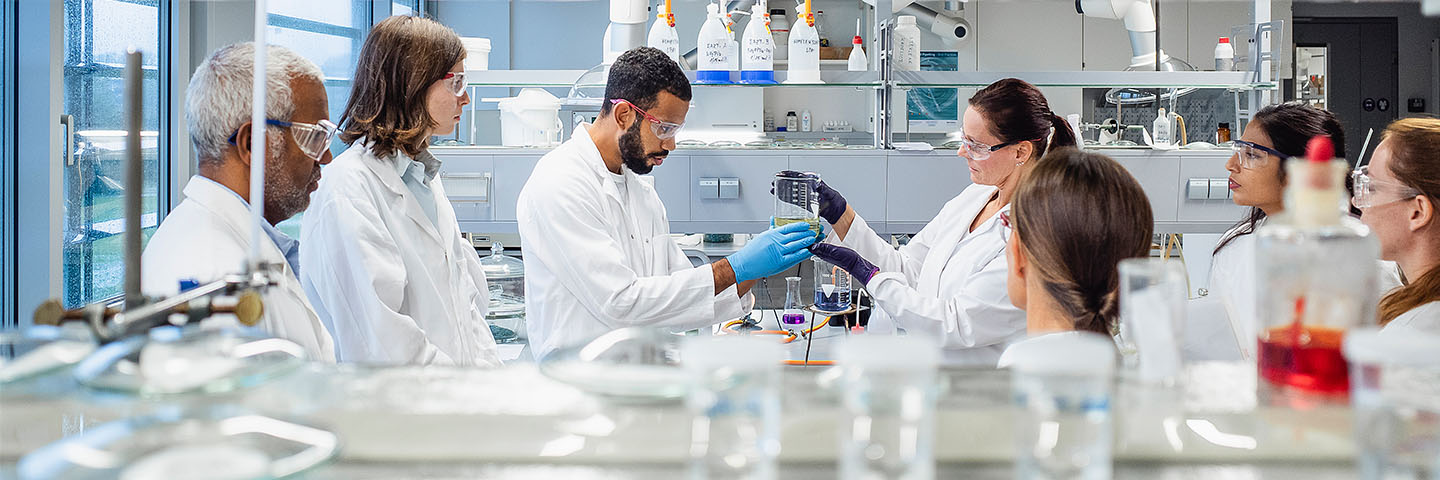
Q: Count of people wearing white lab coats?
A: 7